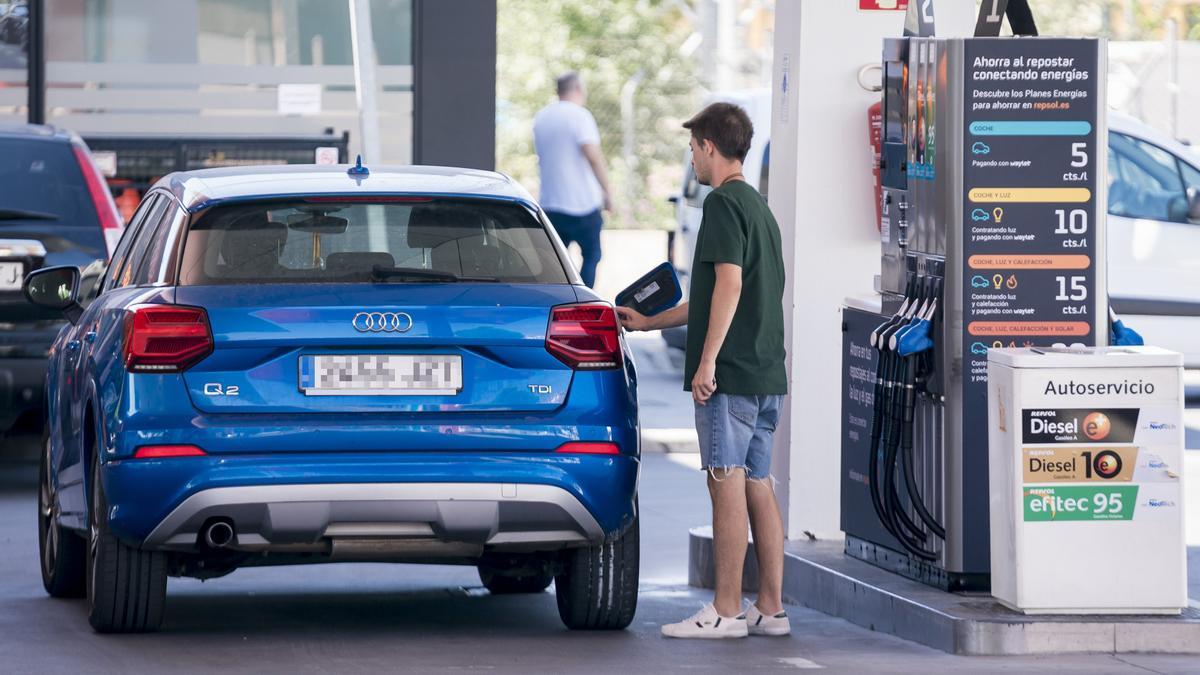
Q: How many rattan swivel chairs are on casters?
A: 0